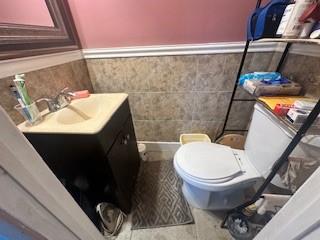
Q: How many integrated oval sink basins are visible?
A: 1